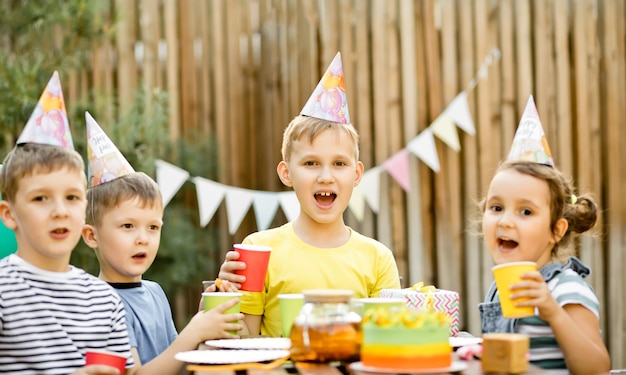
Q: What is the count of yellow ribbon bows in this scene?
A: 1